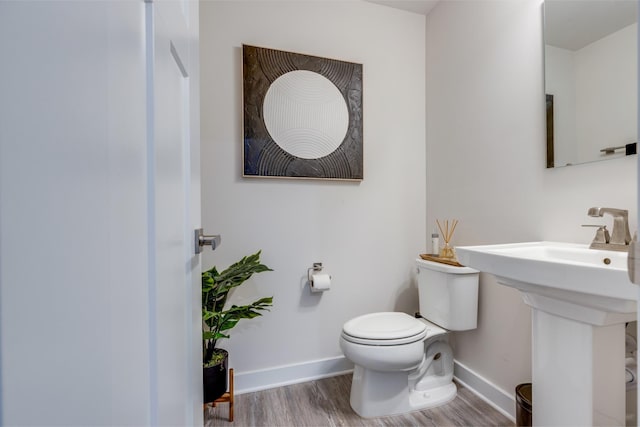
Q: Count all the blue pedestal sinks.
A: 0